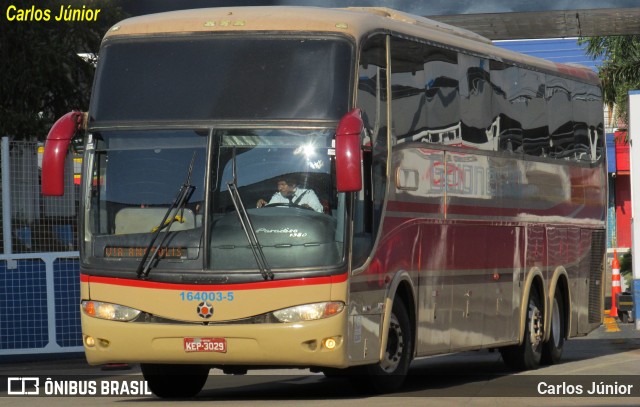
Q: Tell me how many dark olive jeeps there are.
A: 0